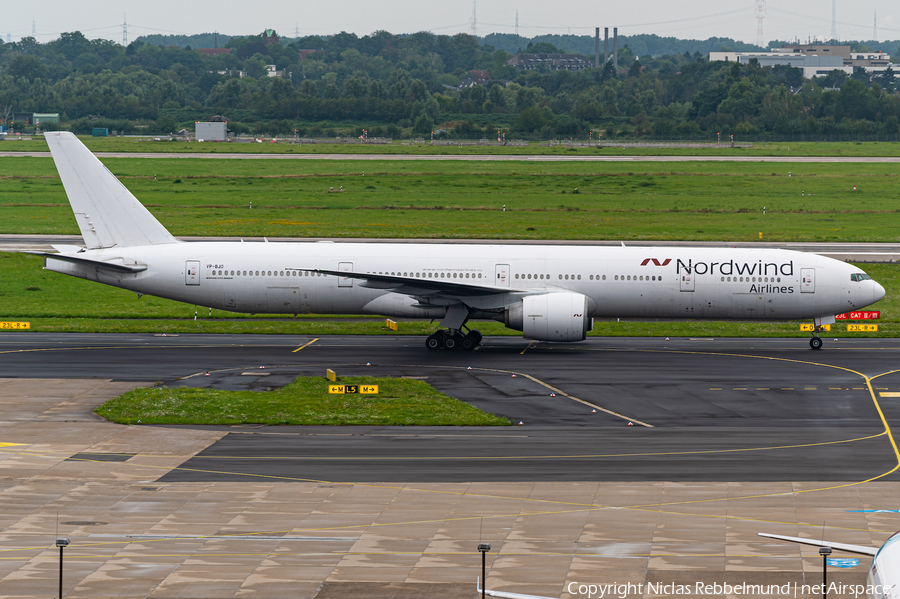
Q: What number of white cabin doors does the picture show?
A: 5